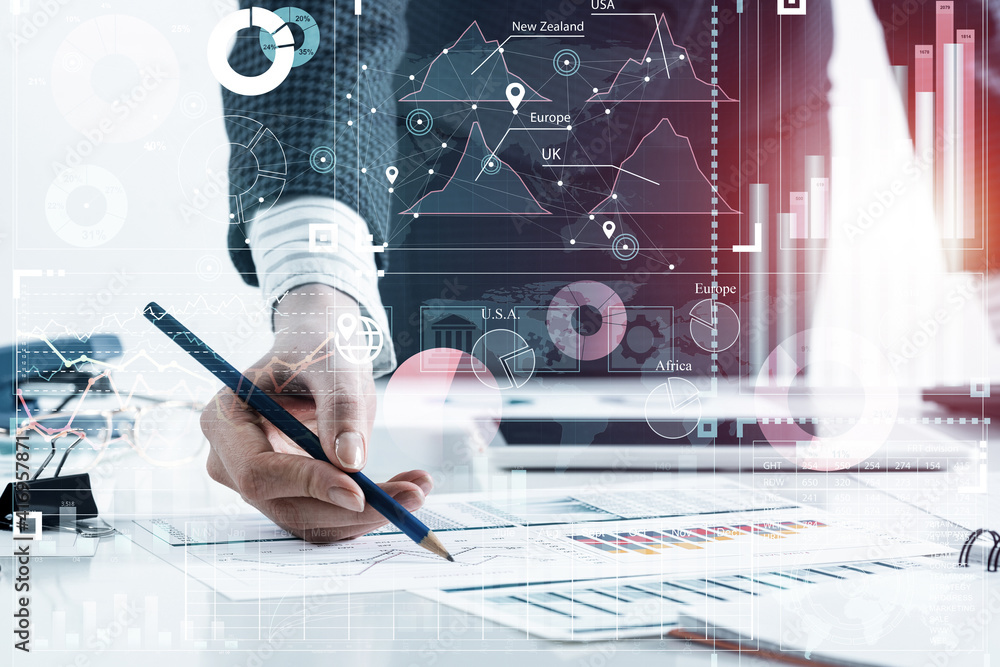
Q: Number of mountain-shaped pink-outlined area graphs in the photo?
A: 4